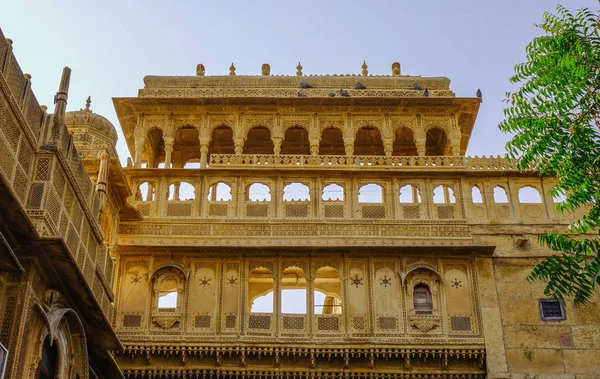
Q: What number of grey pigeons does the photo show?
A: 8